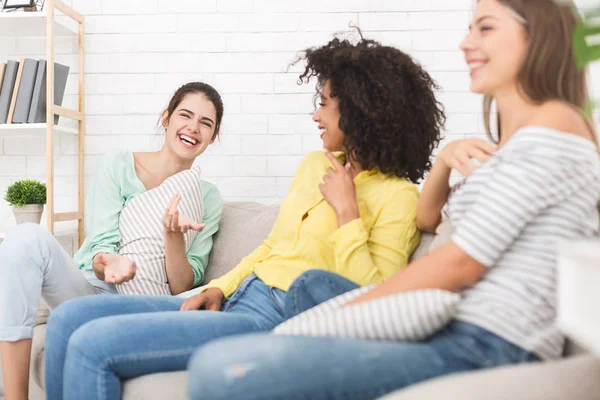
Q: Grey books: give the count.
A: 3